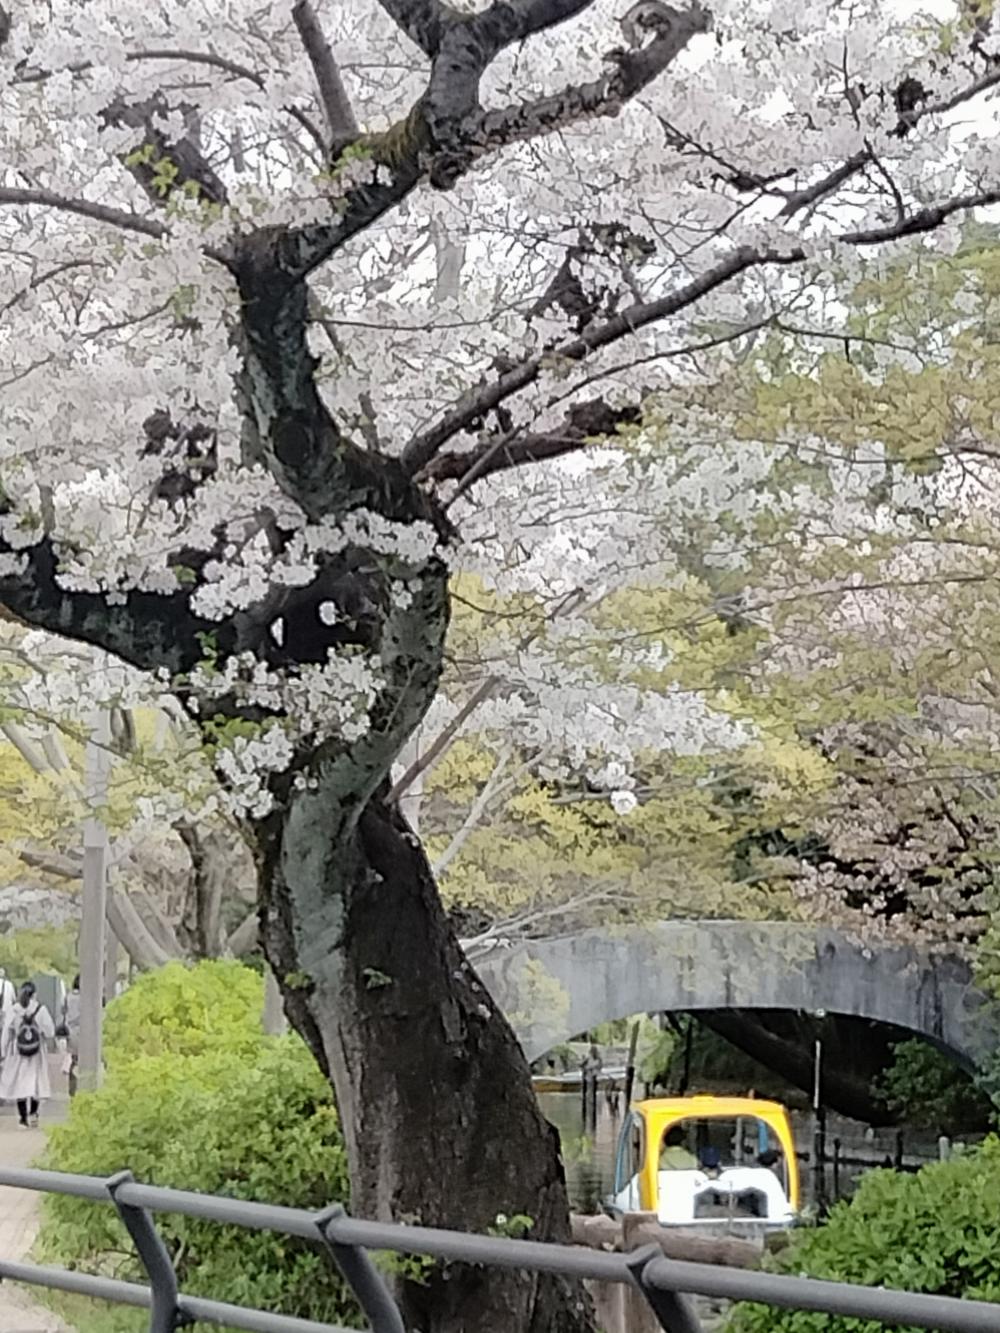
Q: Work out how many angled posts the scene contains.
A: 3